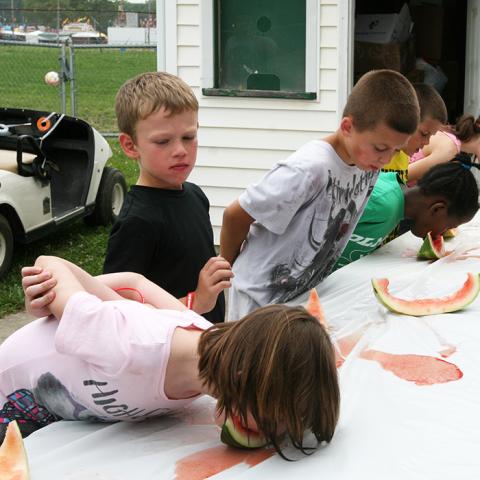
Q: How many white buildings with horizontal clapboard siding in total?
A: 1